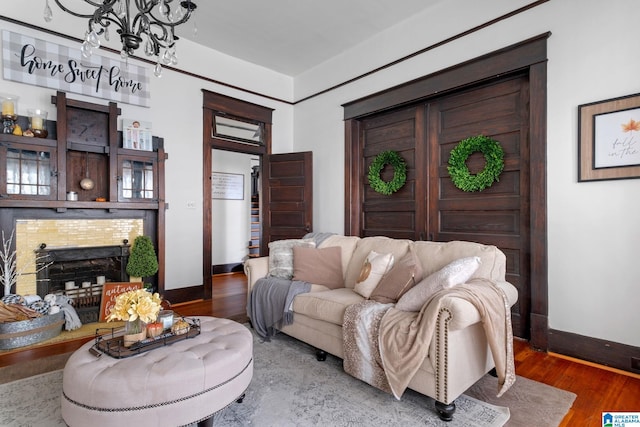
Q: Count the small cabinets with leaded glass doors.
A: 2